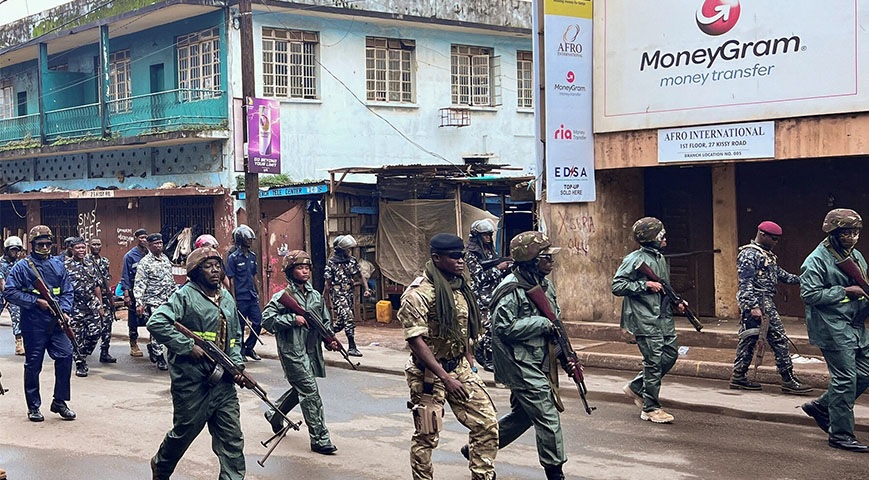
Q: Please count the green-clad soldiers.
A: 5